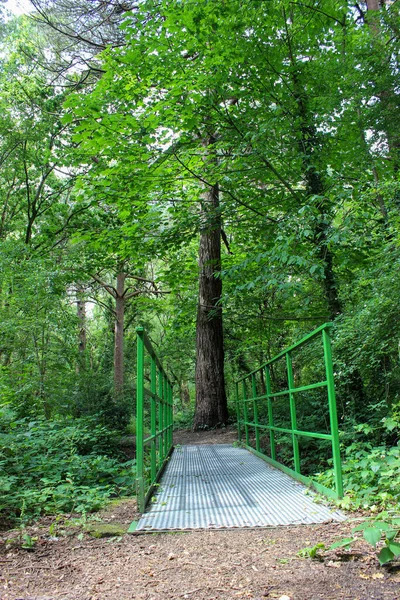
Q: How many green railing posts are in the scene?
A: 12